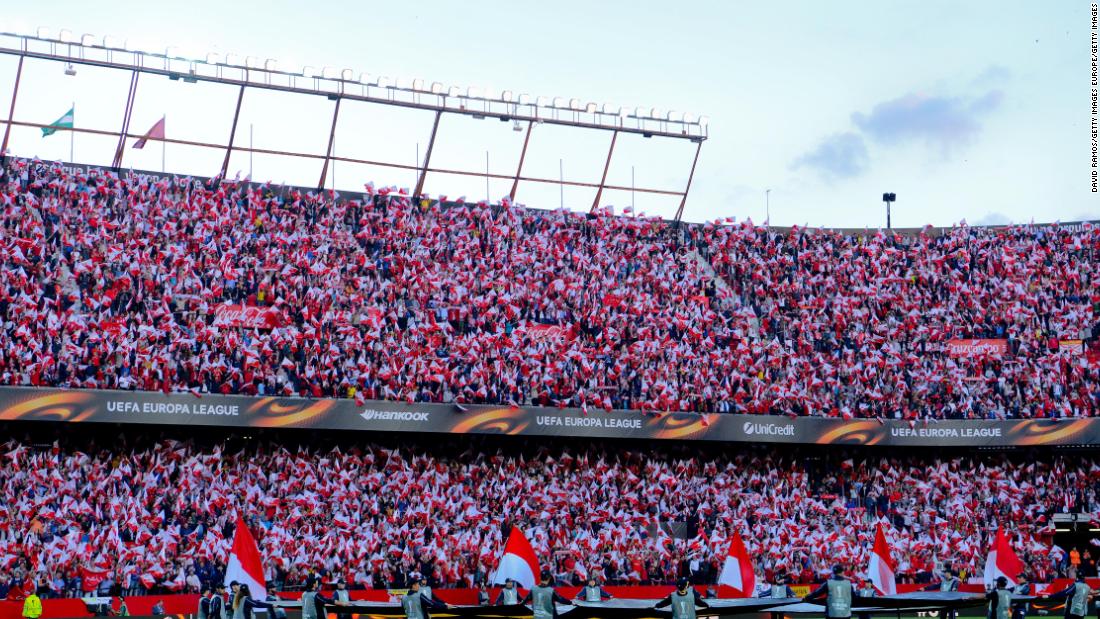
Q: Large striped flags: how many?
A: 5